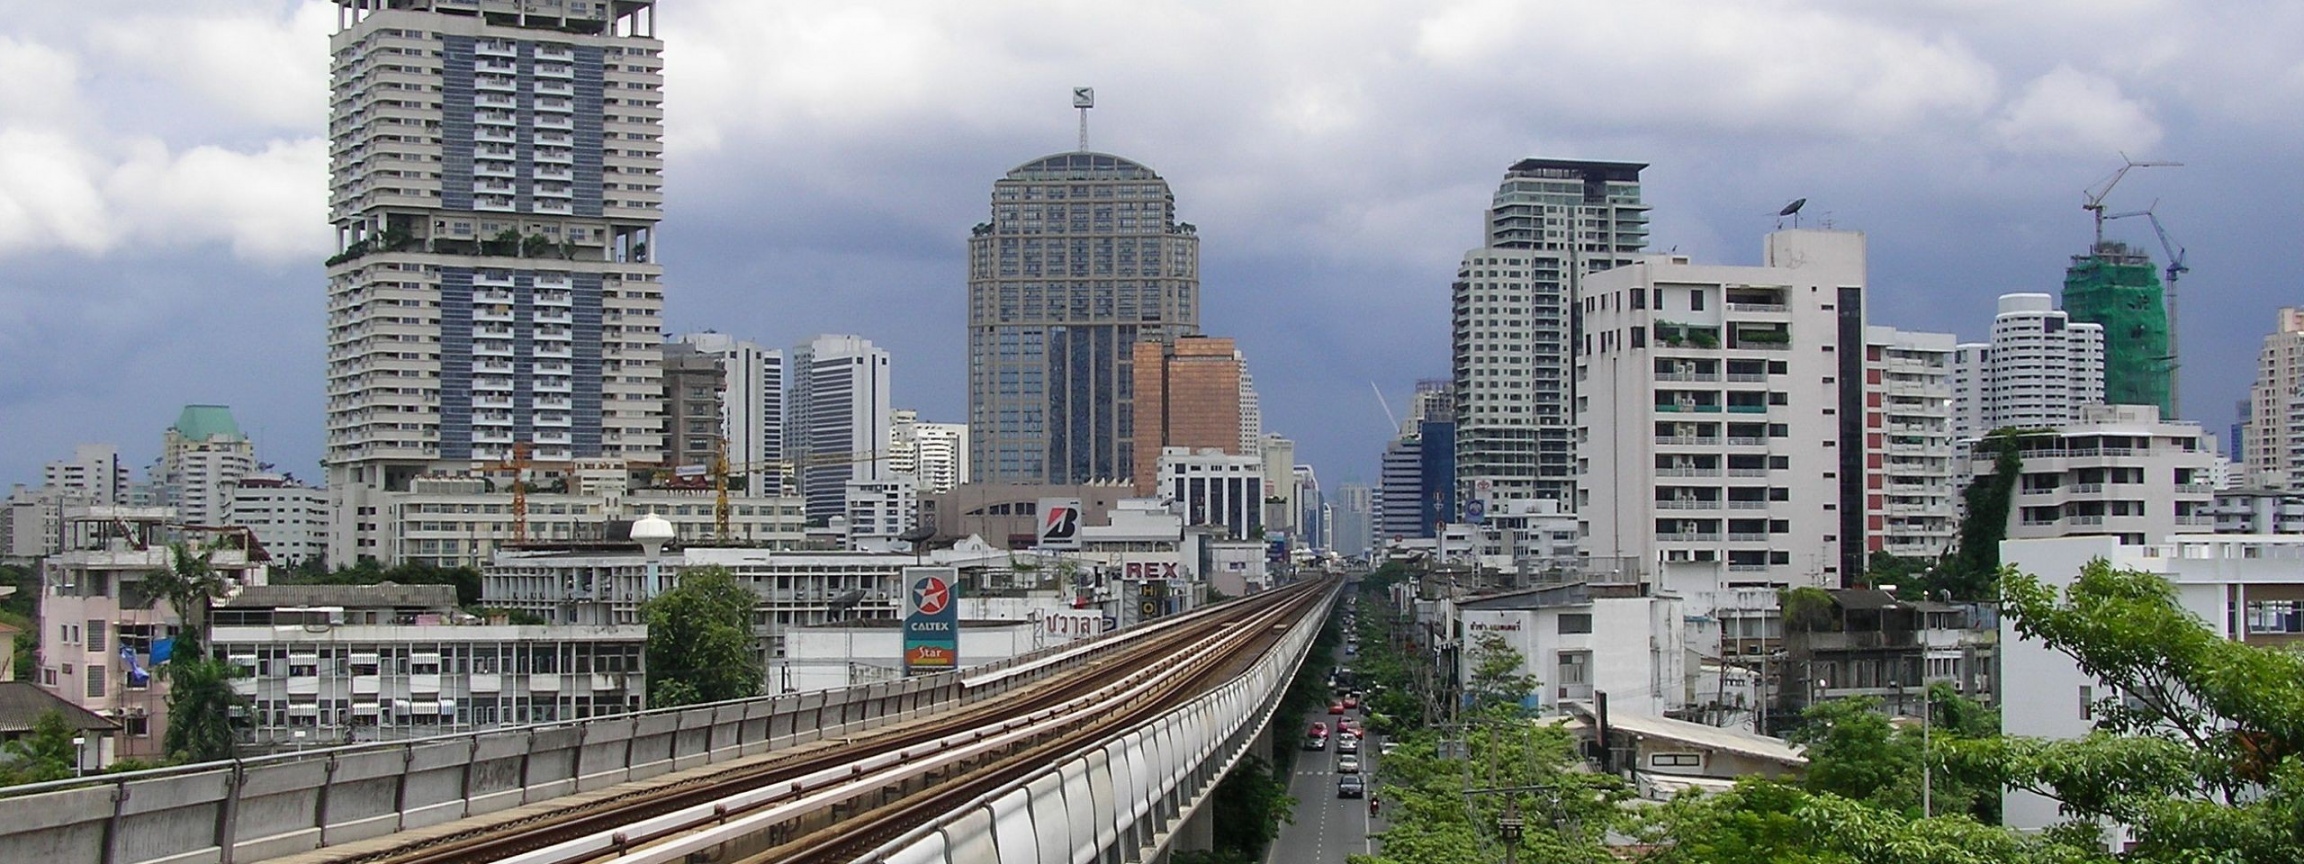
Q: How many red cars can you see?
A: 5